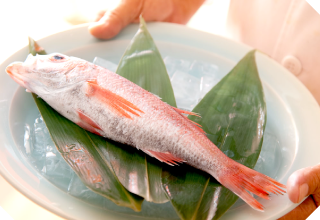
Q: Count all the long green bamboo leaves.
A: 3